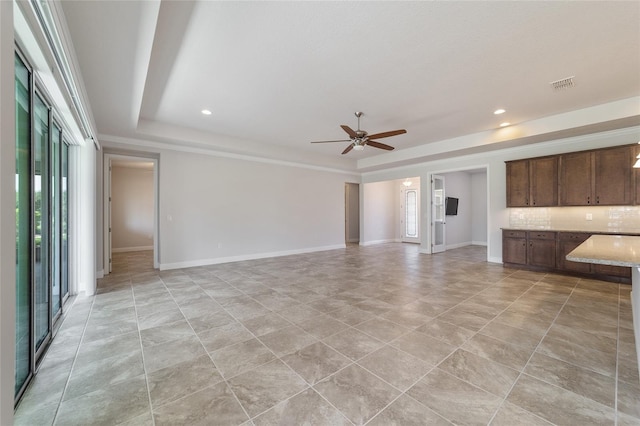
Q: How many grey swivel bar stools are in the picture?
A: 0